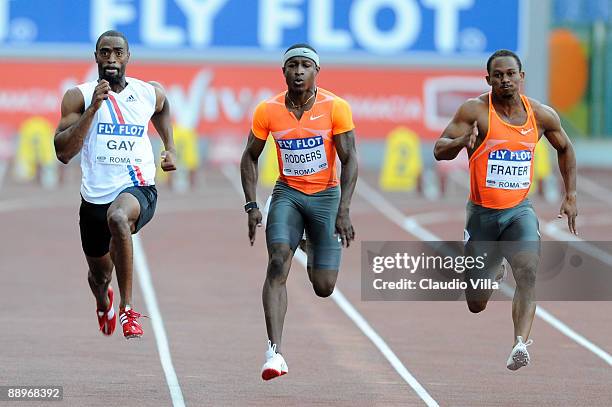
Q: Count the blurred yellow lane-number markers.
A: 5